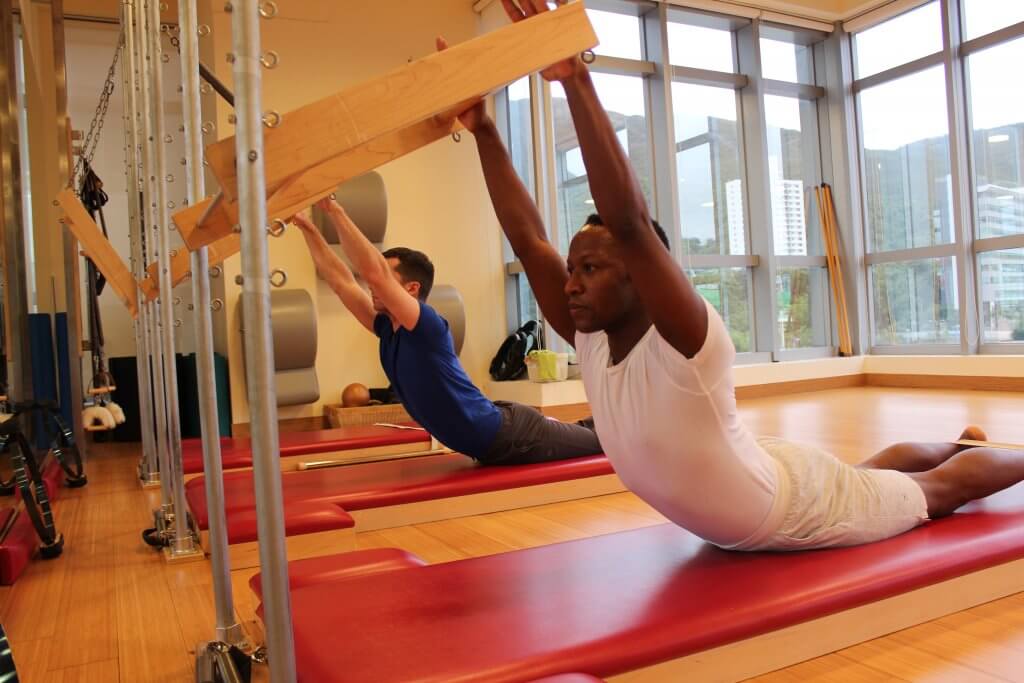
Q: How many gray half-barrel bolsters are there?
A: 3